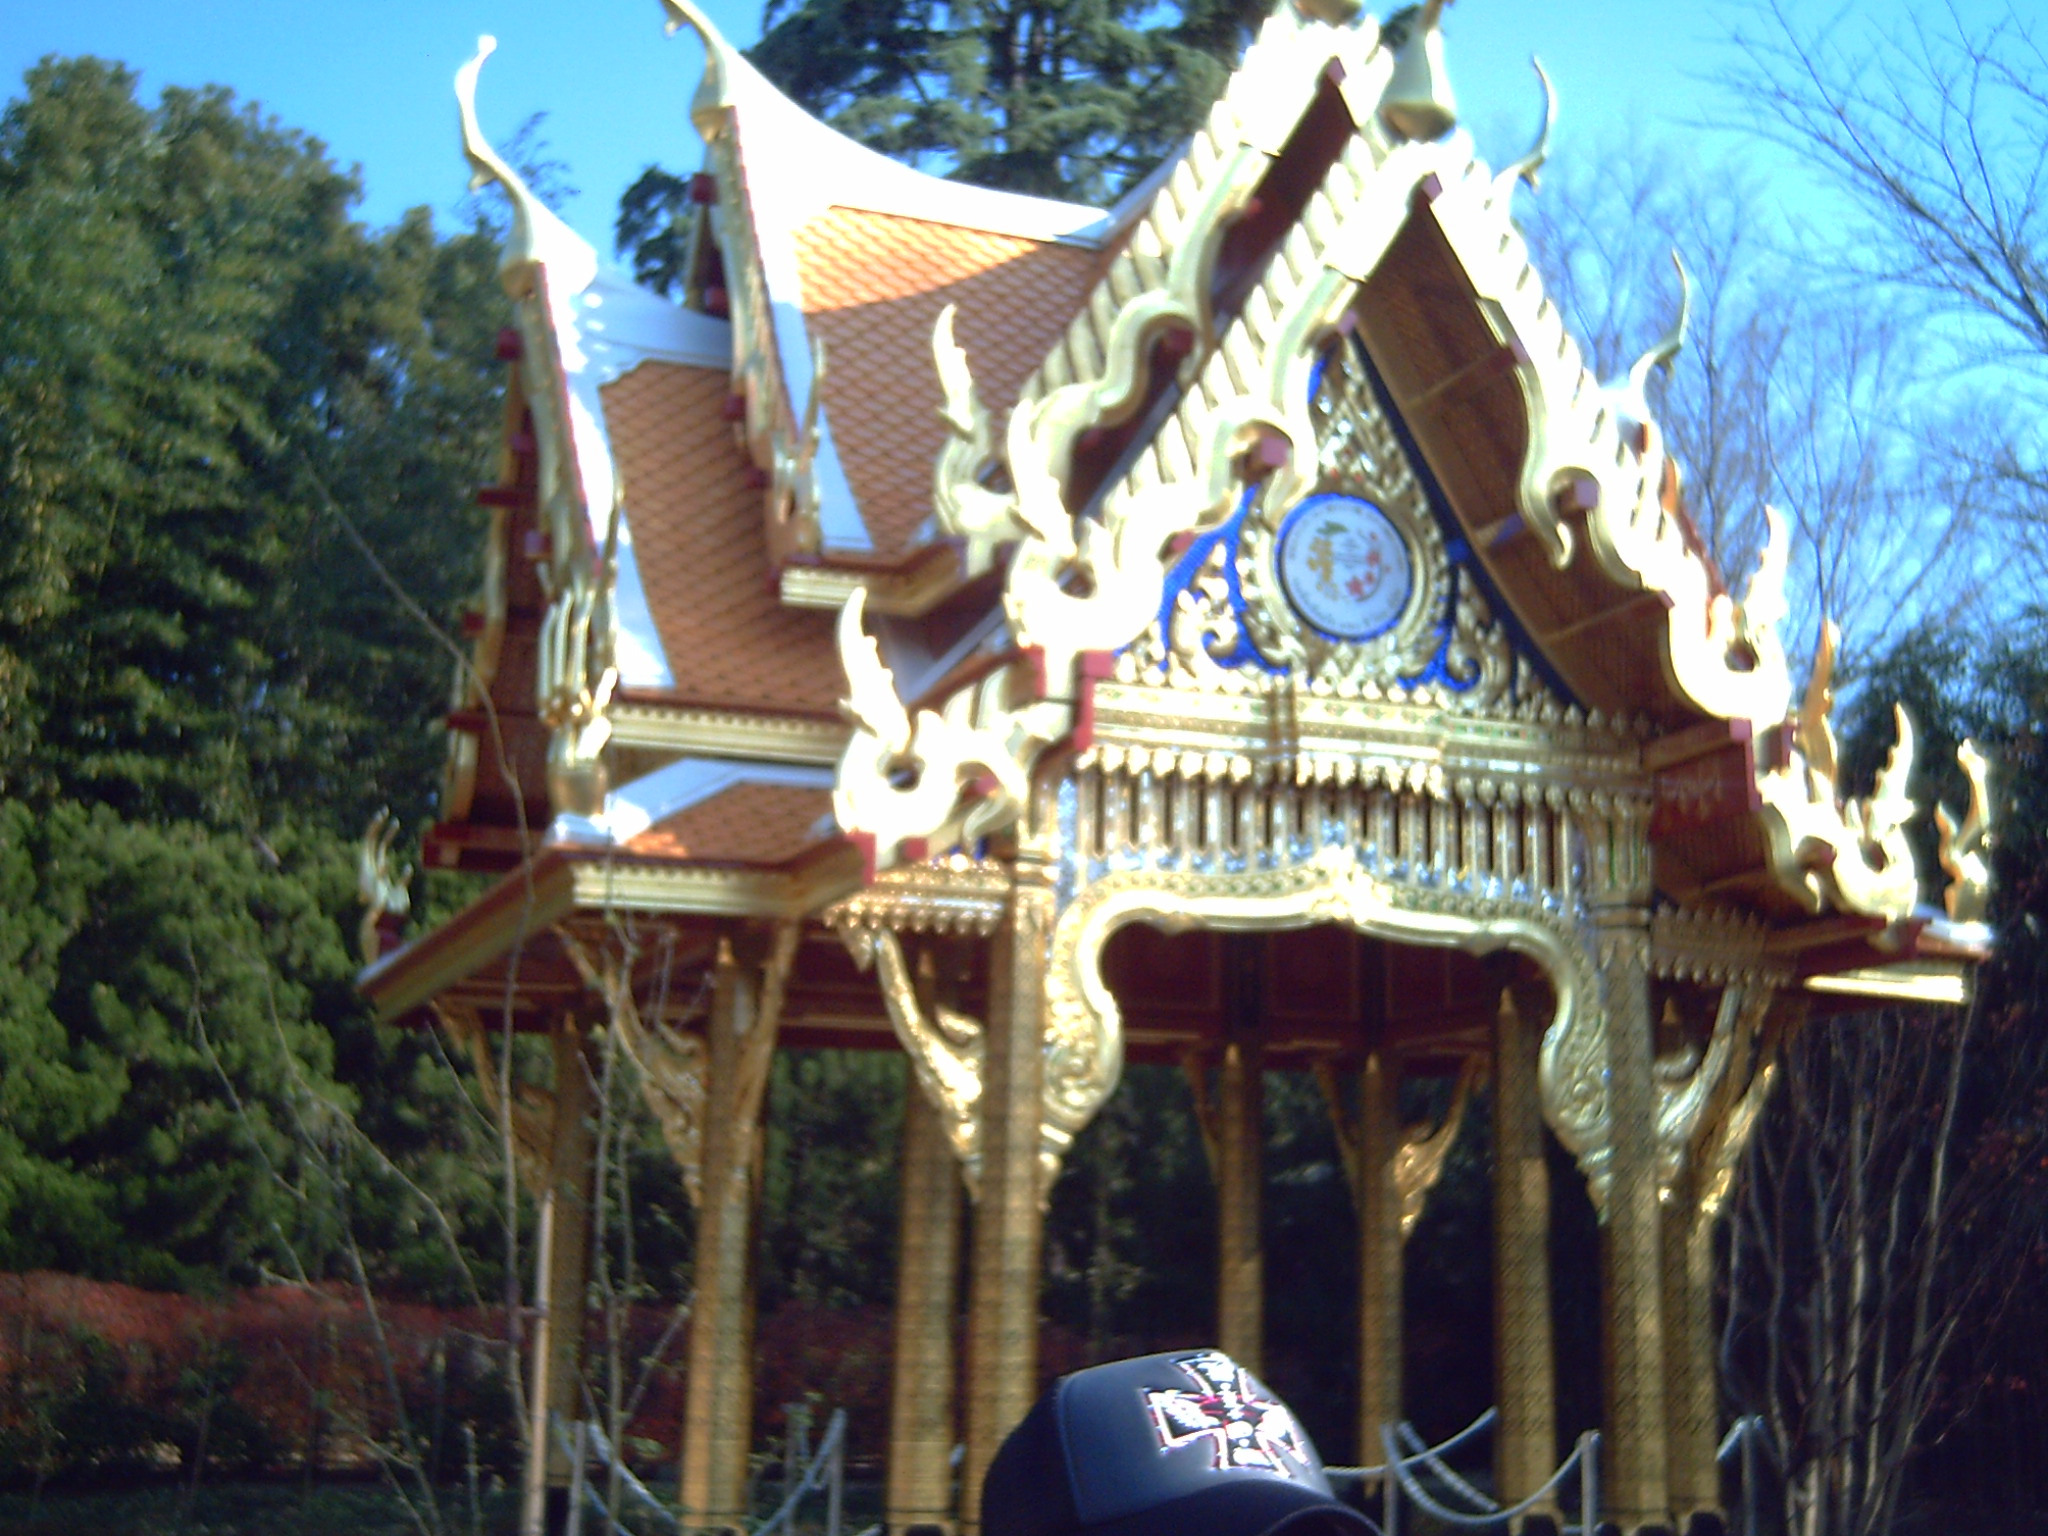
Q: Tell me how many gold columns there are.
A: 9